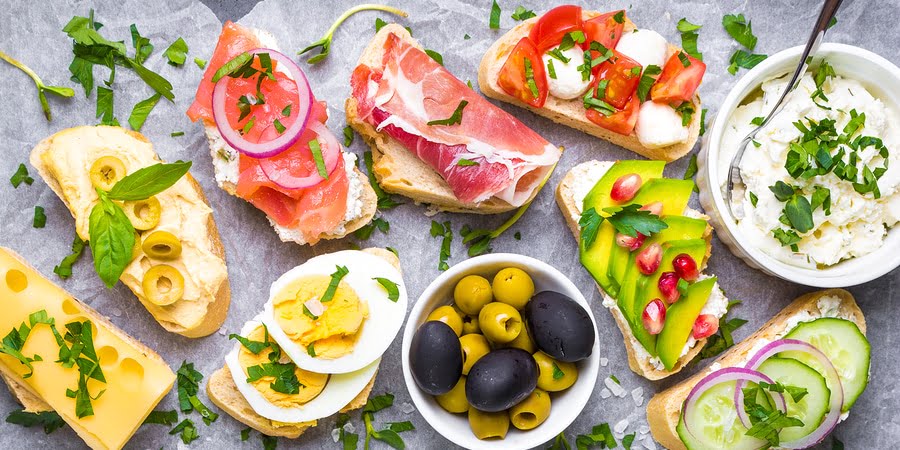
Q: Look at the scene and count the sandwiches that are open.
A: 8